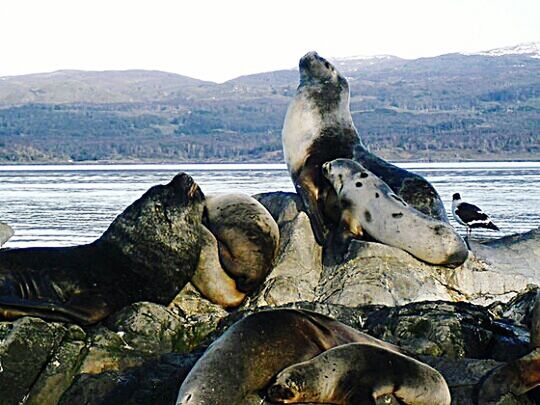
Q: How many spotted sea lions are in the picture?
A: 1